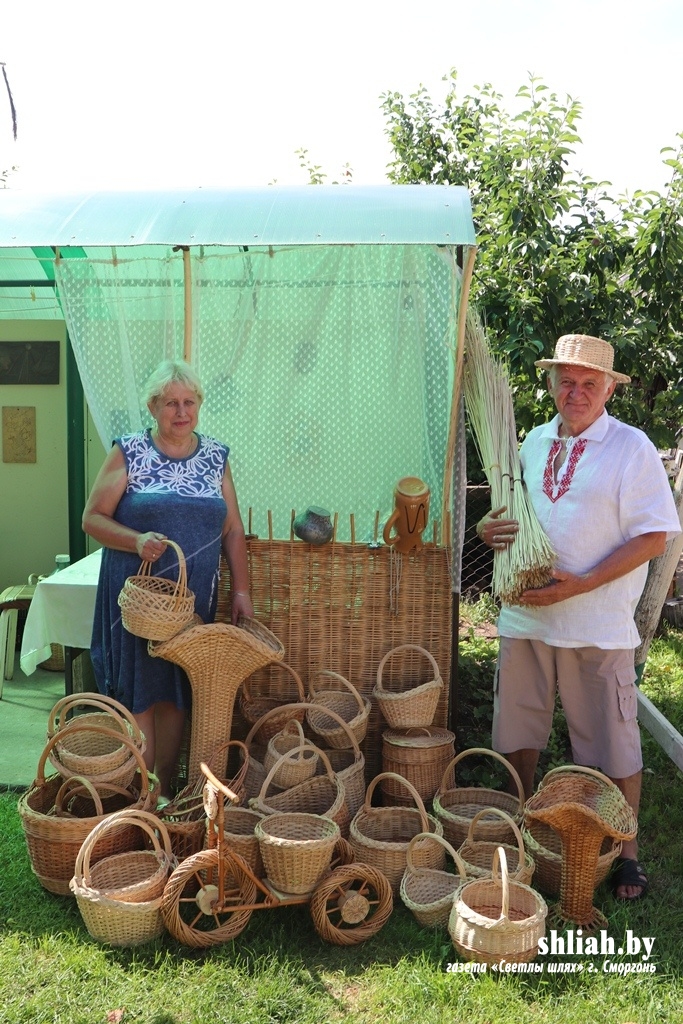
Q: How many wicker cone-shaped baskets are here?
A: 2